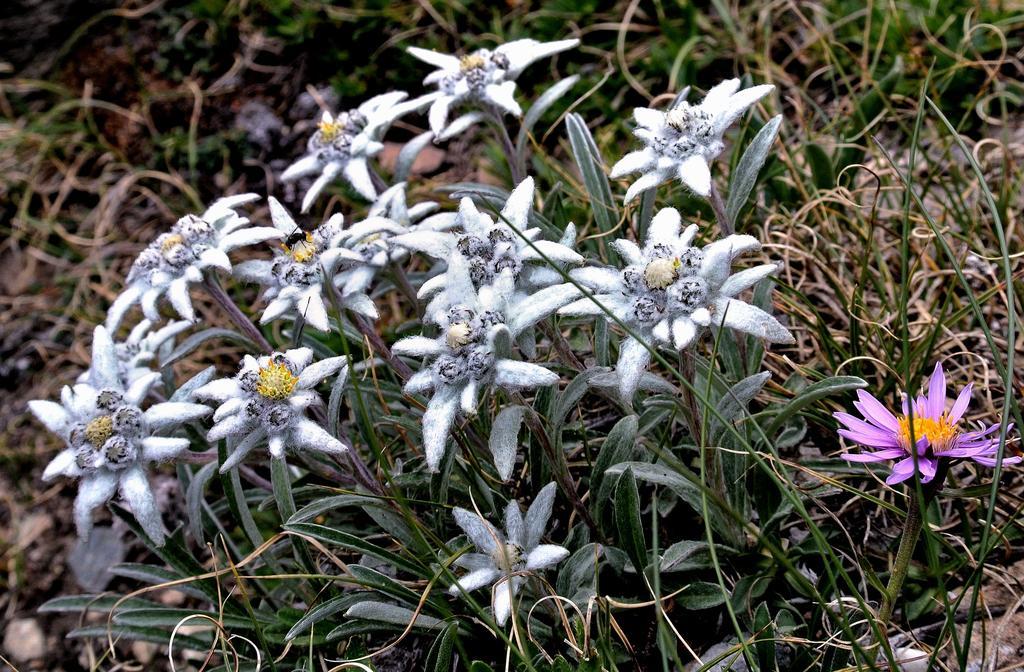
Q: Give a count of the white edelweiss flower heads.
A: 13